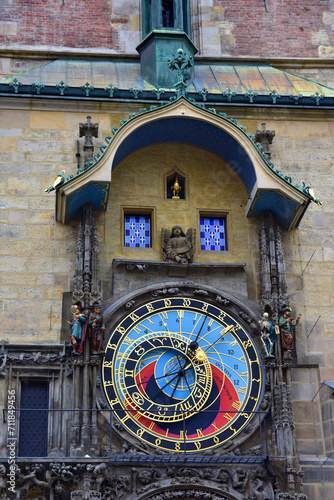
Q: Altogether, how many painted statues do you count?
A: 4